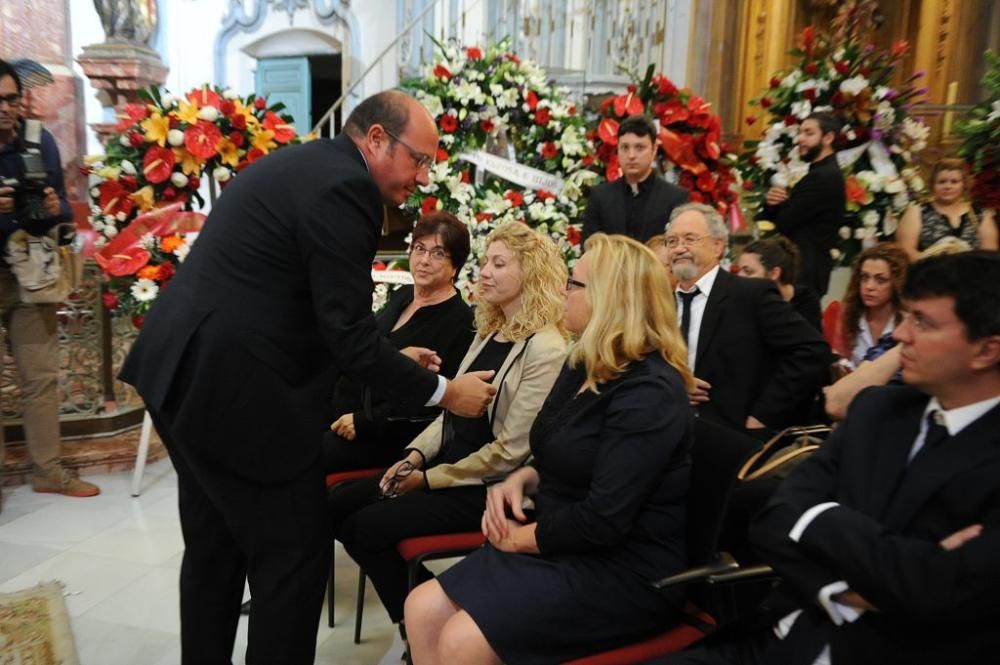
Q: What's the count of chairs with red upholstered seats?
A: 3